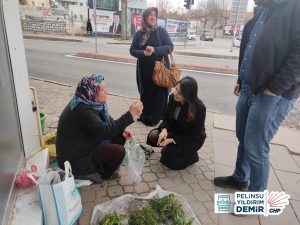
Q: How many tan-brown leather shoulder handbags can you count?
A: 1